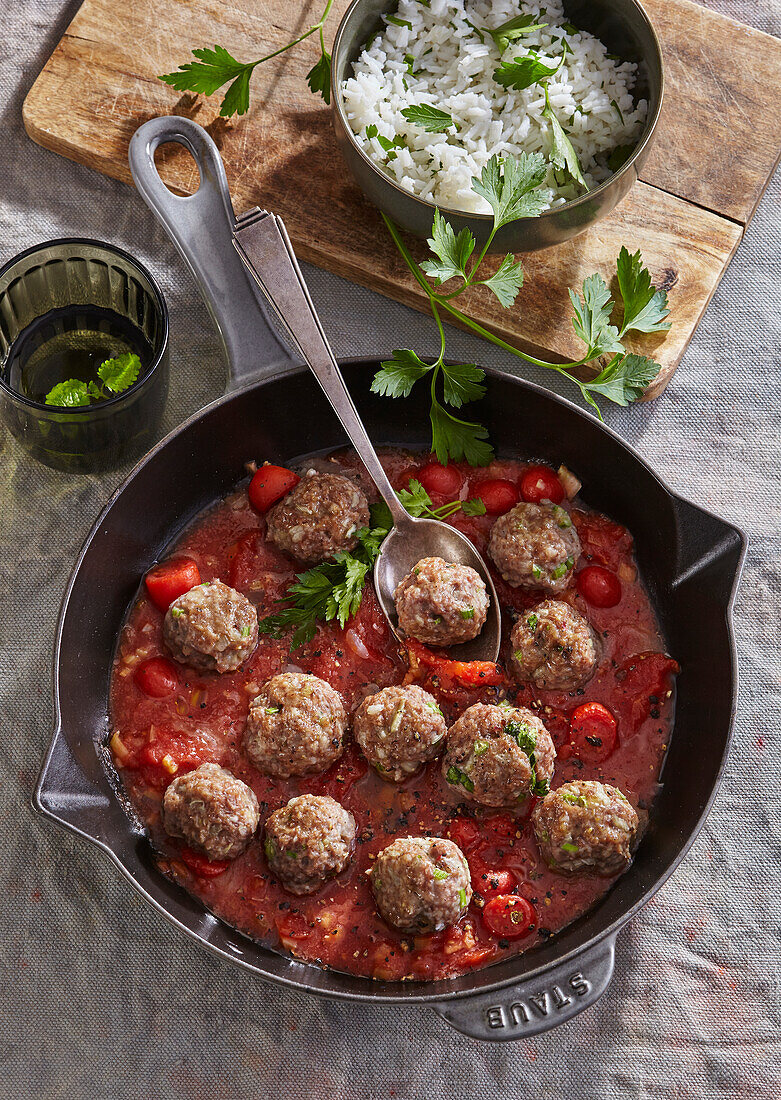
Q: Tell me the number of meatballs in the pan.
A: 12